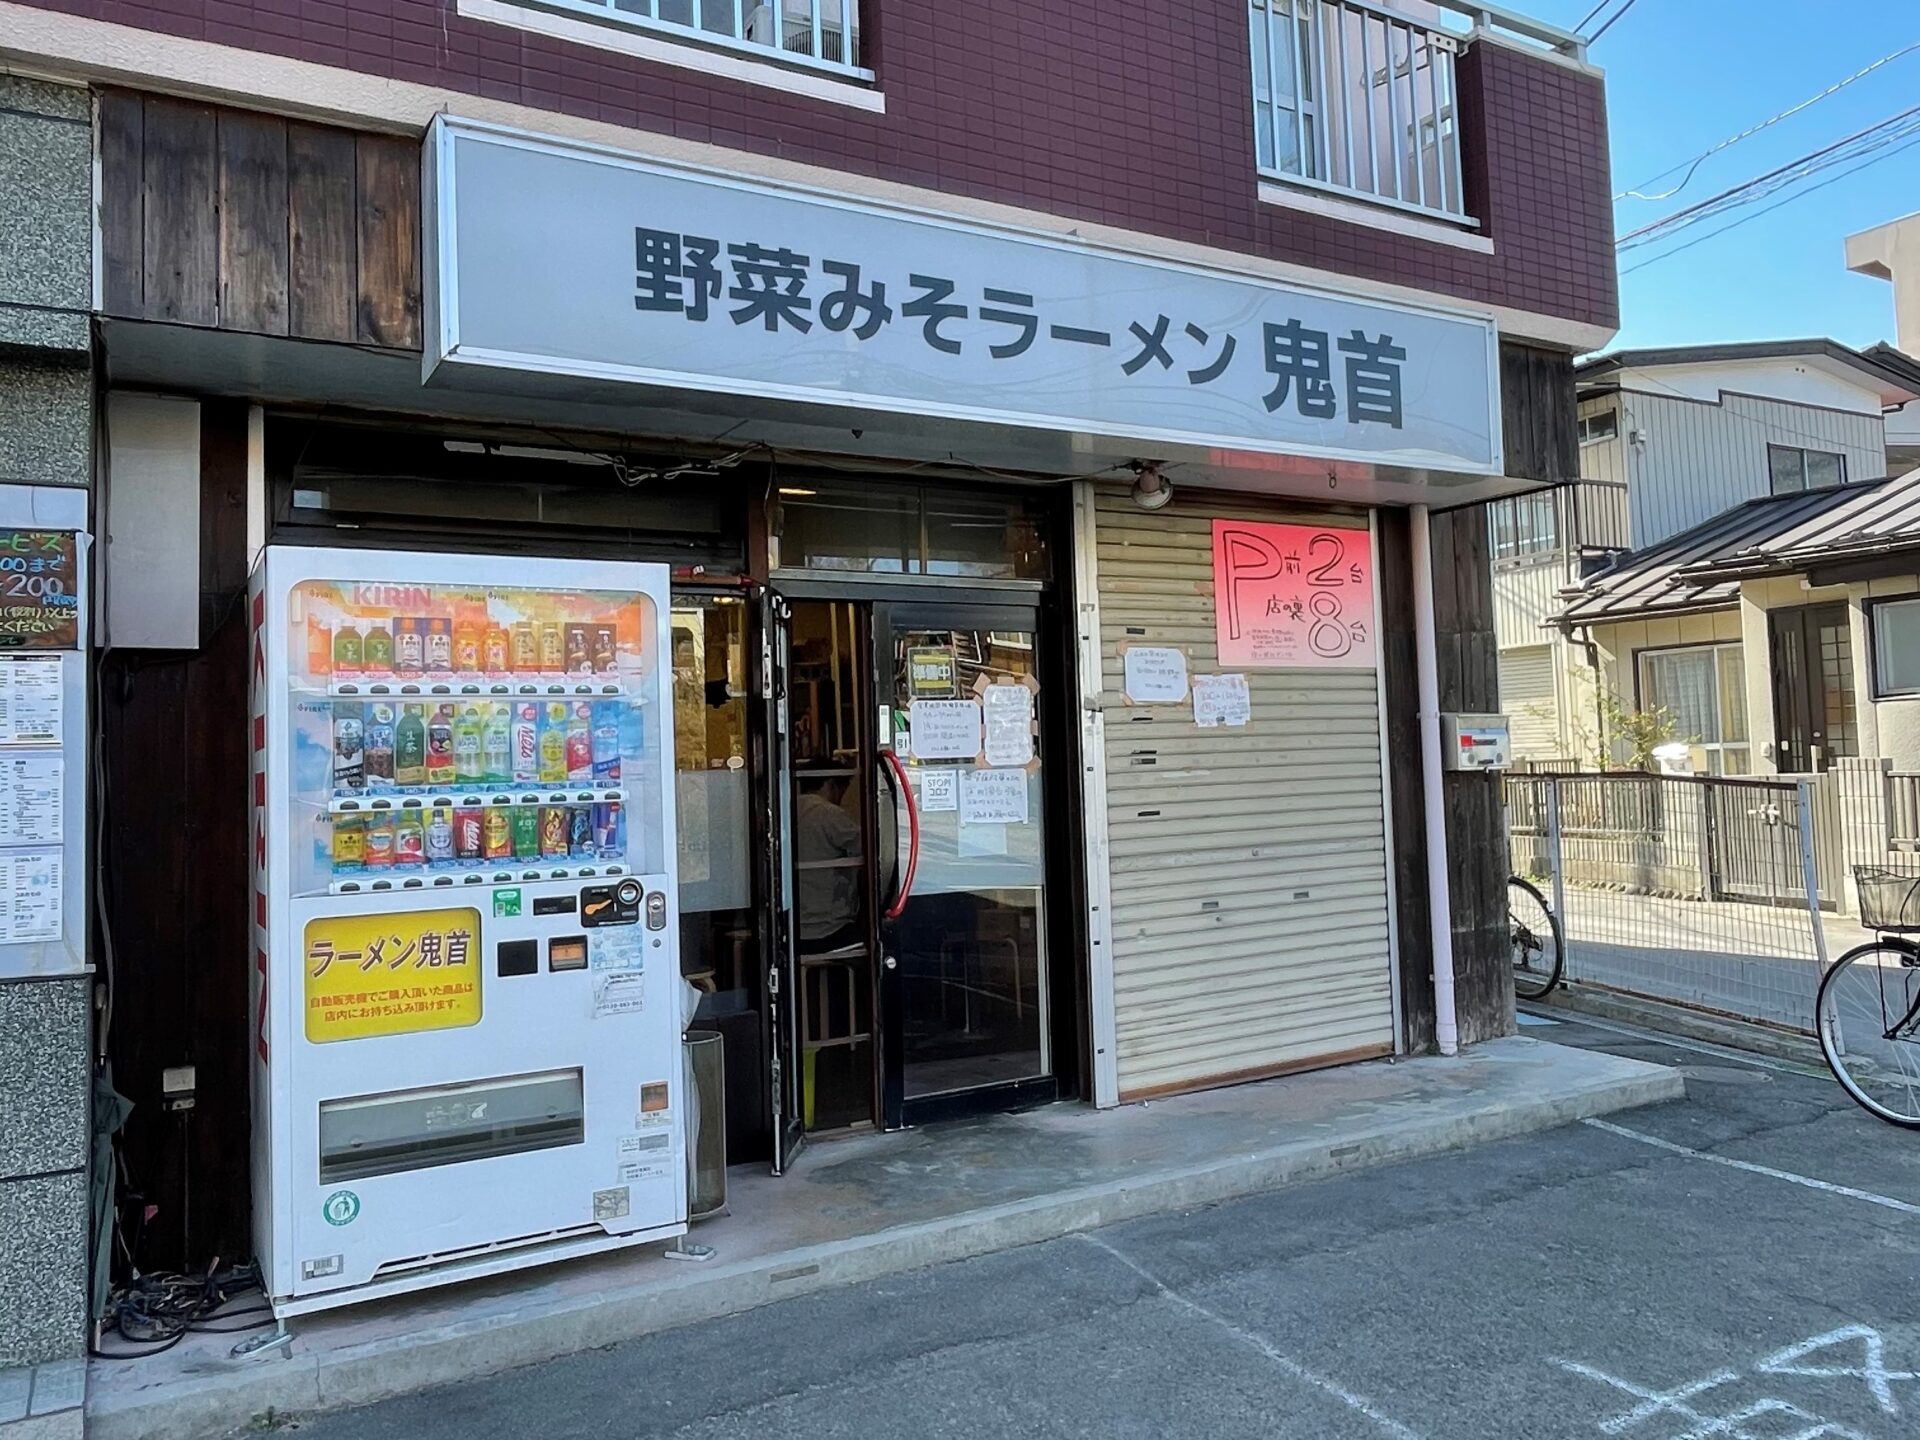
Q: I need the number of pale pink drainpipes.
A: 1